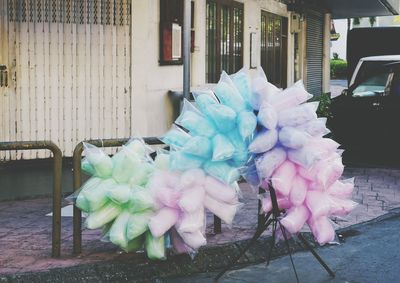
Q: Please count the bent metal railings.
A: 2